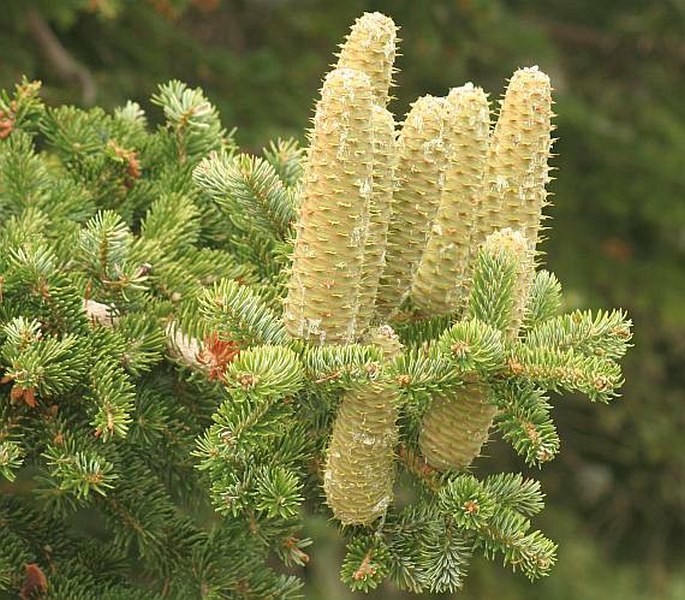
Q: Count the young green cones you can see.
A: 8